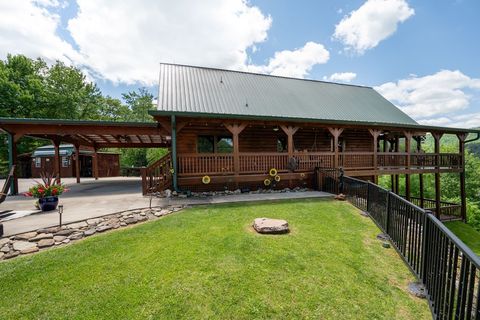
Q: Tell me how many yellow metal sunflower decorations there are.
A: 4